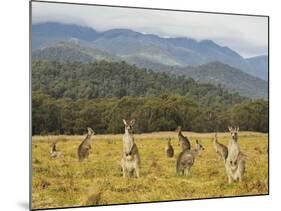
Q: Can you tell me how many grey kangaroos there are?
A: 8